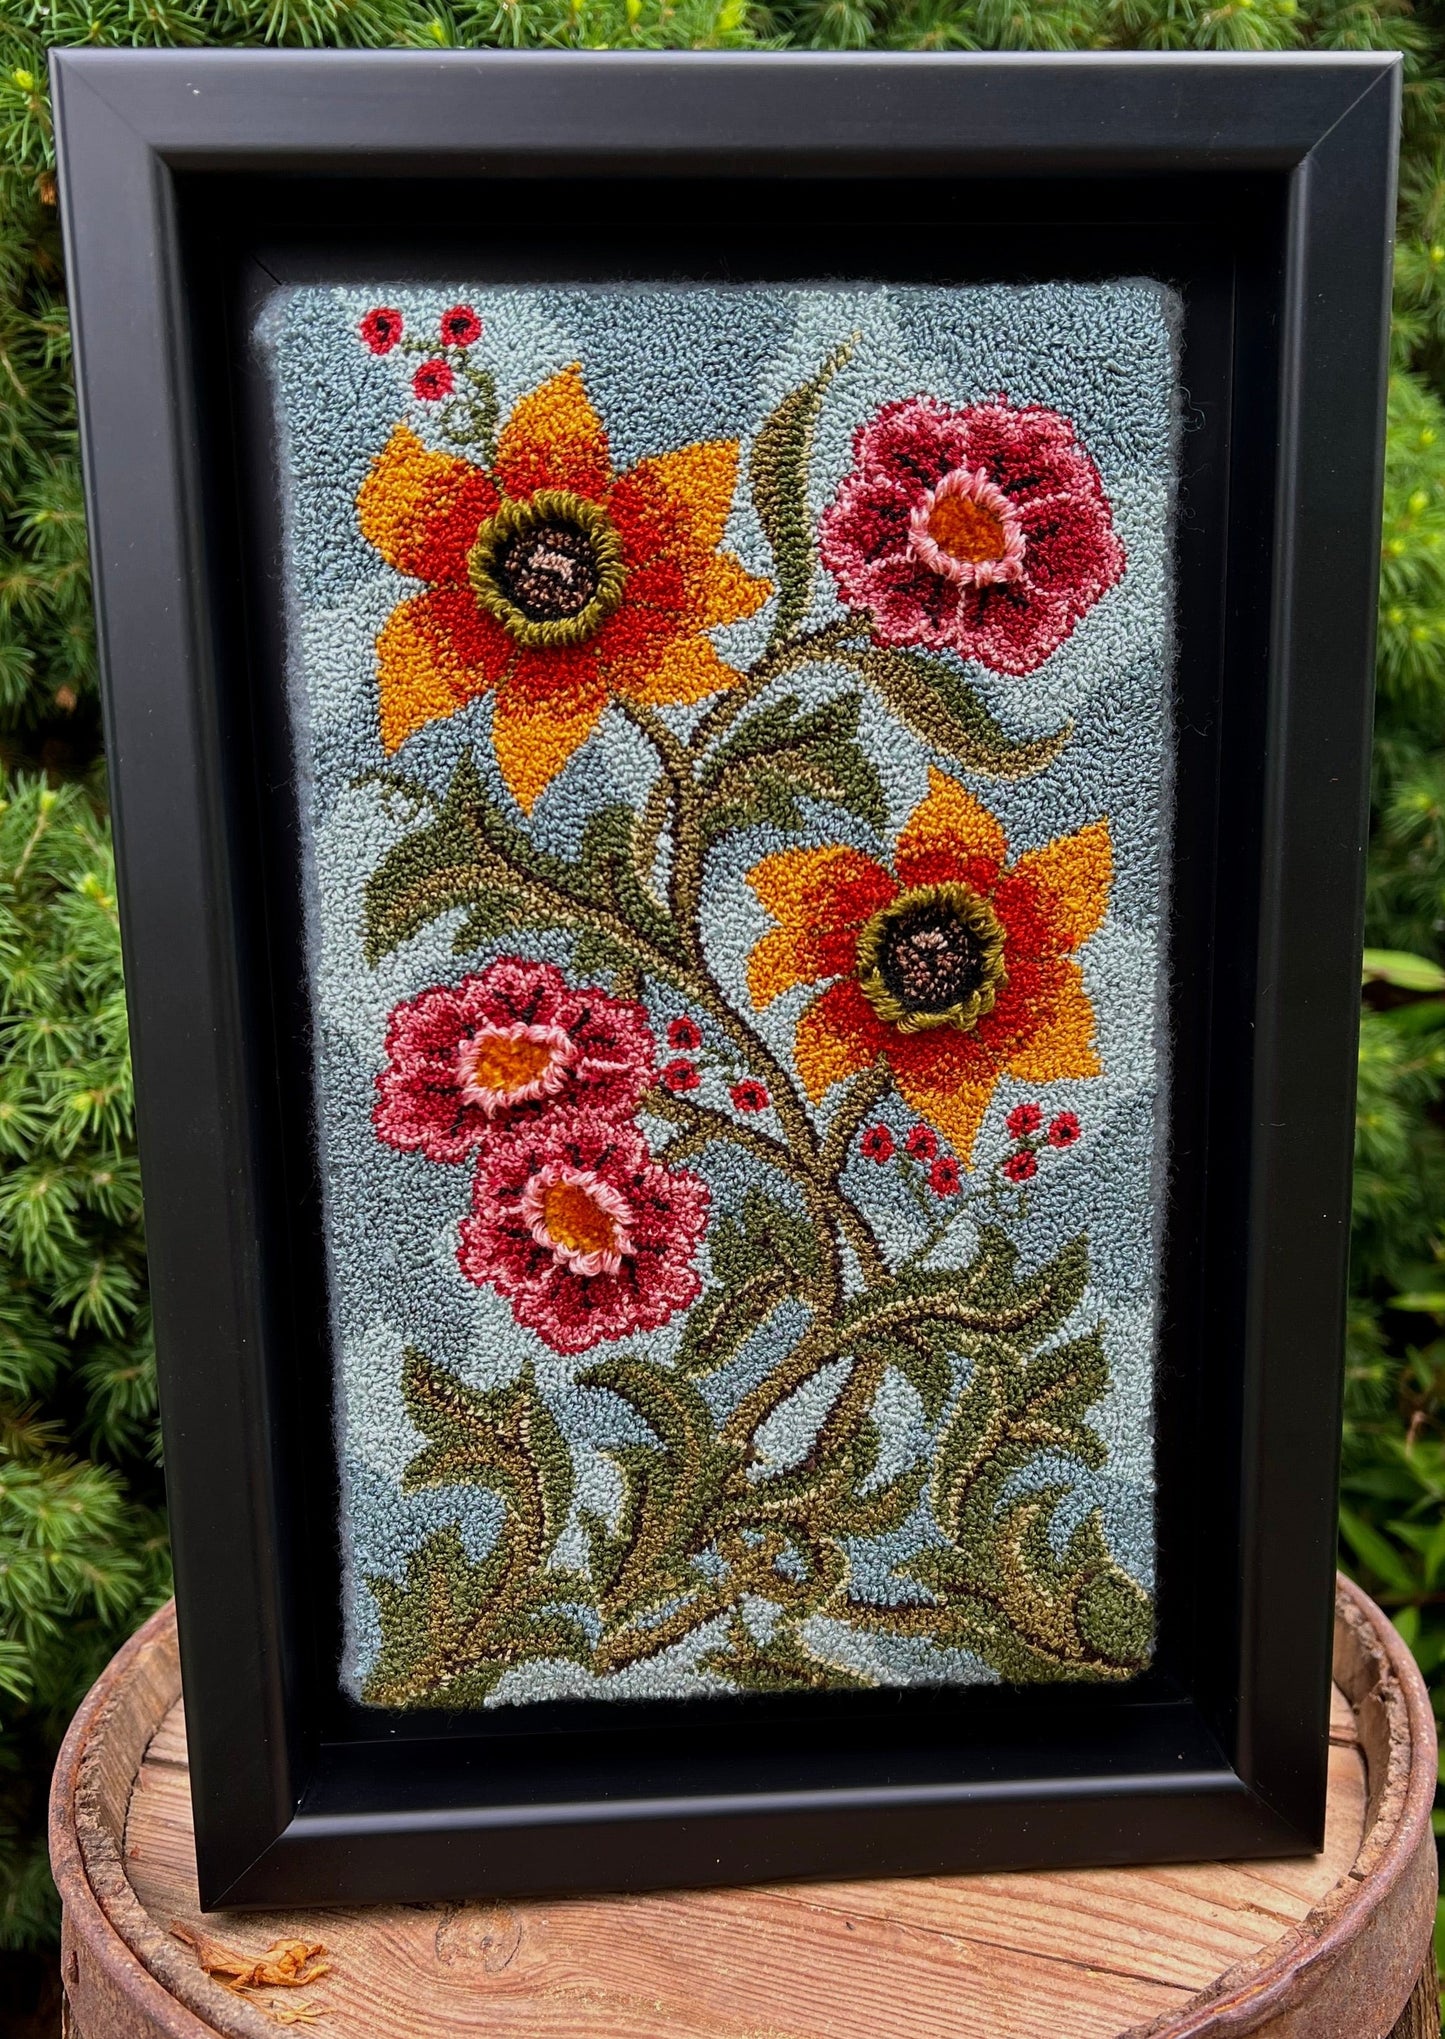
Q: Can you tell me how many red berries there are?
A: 12